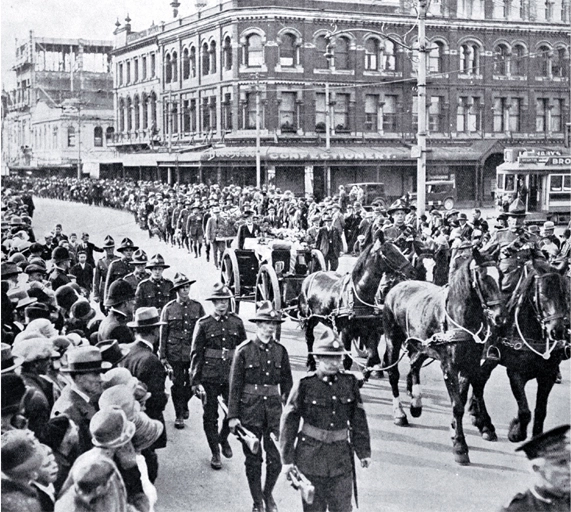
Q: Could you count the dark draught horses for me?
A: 4